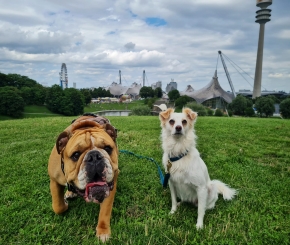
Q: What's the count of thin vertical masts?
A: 2